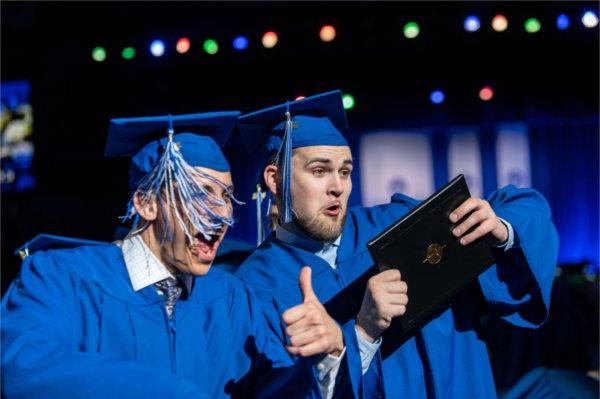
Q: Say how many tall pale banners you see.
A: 3